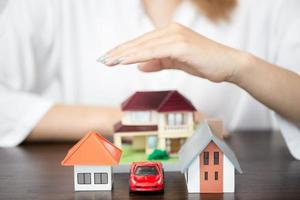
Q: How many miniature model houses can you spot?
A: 3